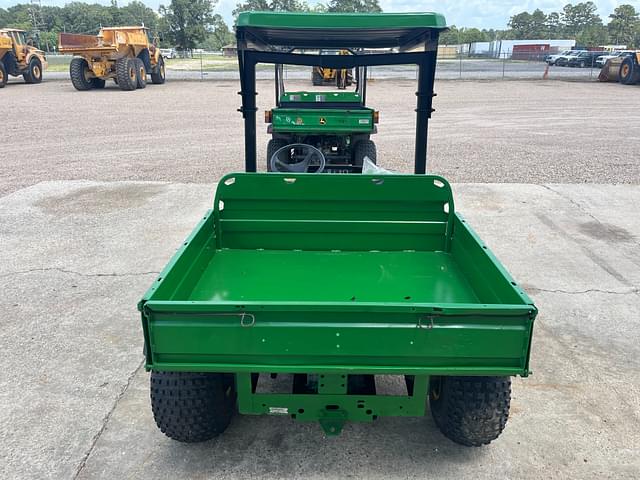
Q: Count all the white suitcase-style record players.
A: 0